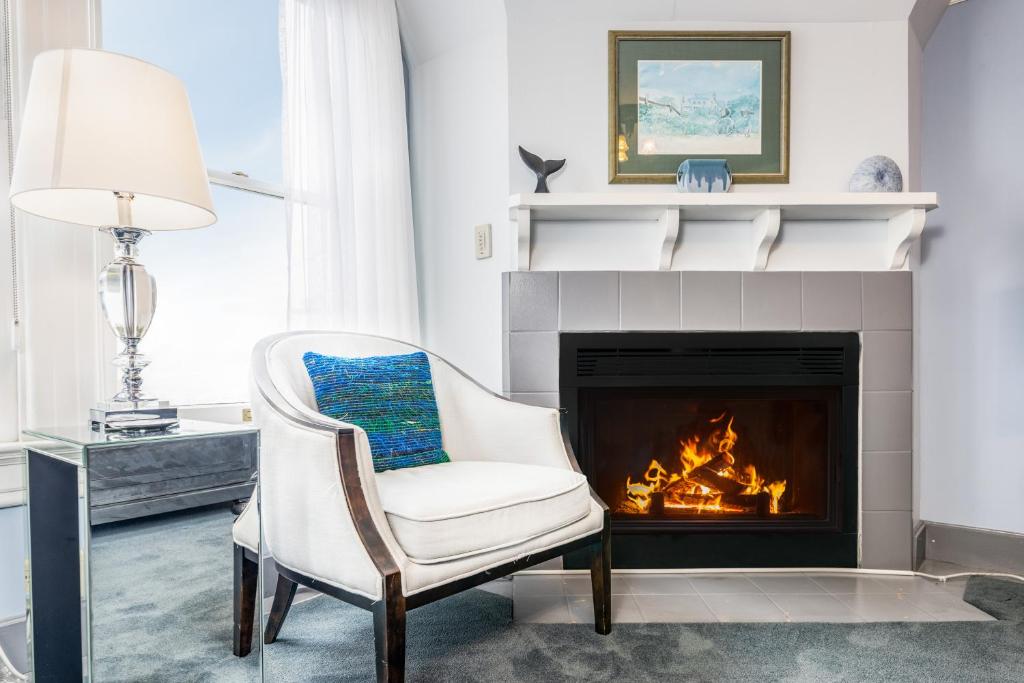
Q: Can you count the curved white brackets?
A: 4